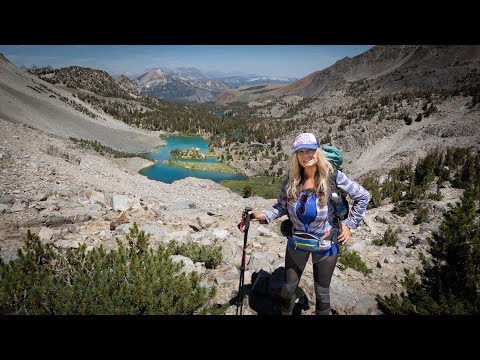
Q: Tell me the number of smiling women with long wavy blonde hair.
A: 1